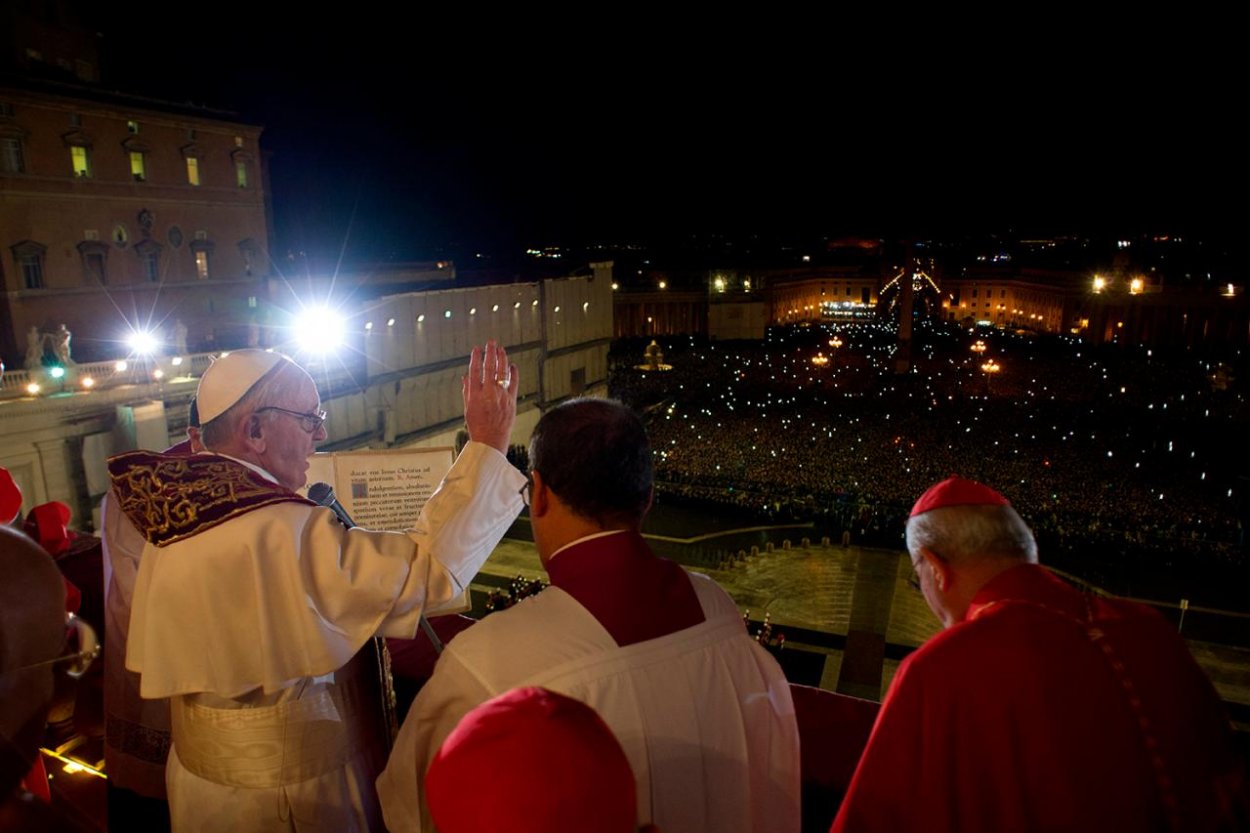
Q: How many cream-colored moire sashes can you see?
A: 1